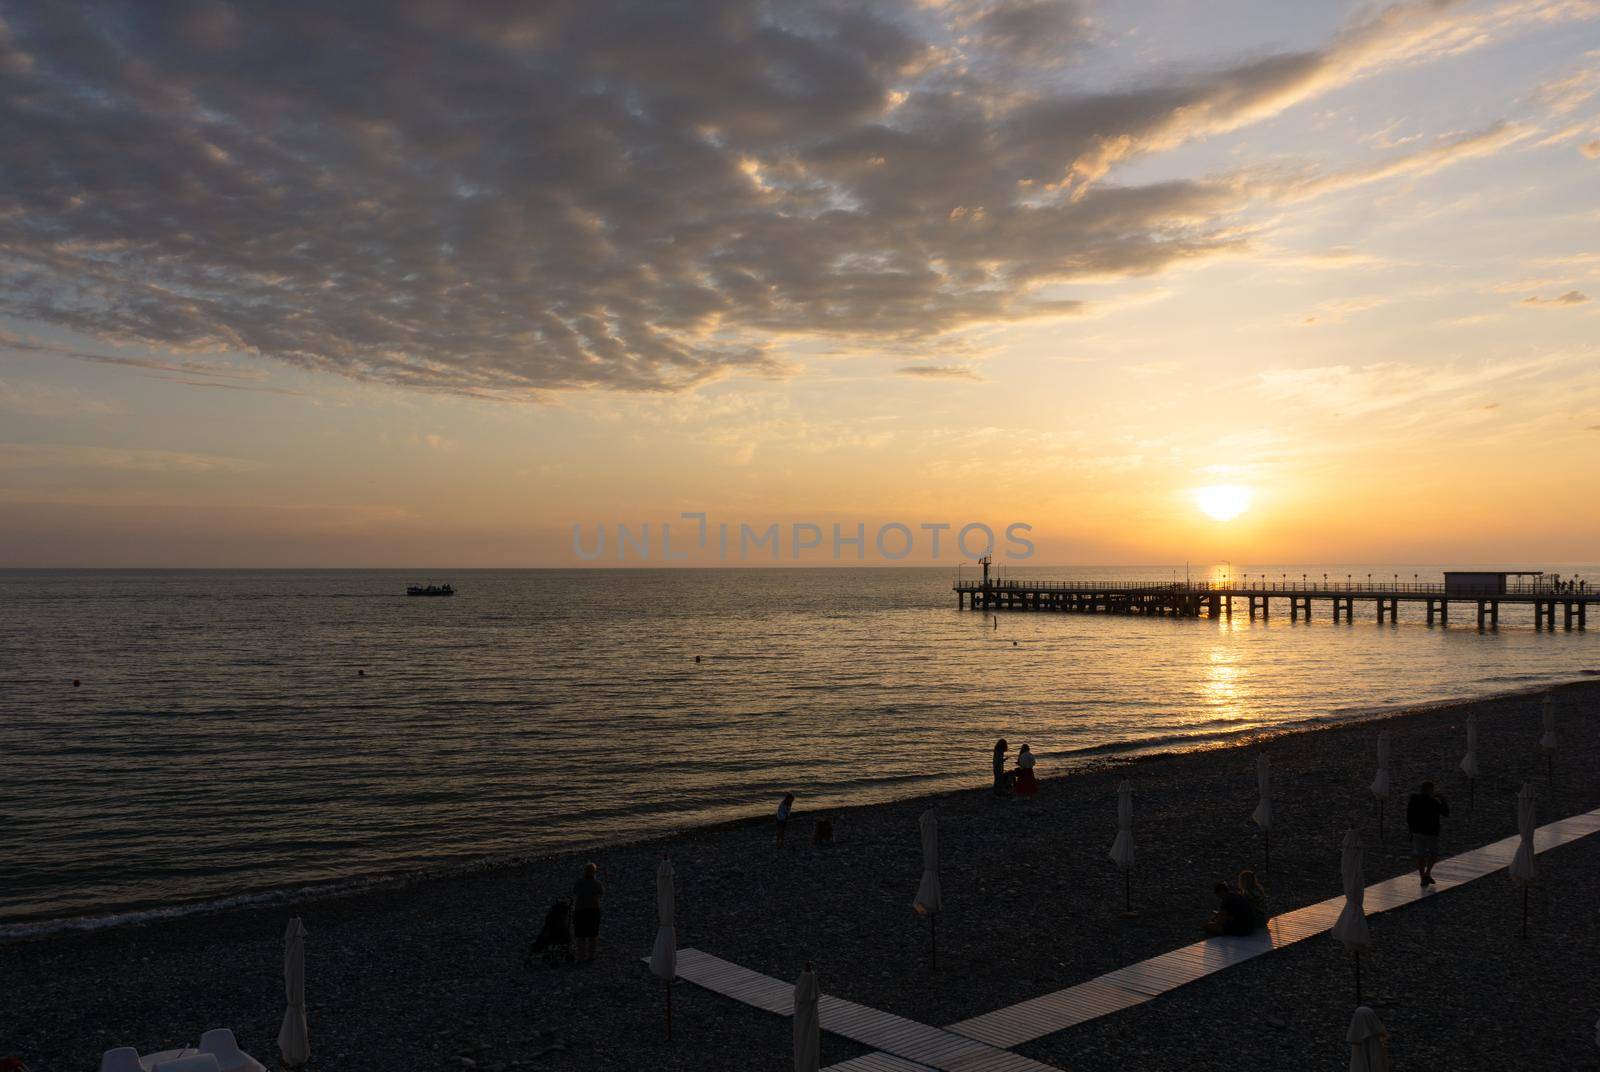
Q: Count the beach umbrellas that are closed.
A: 12